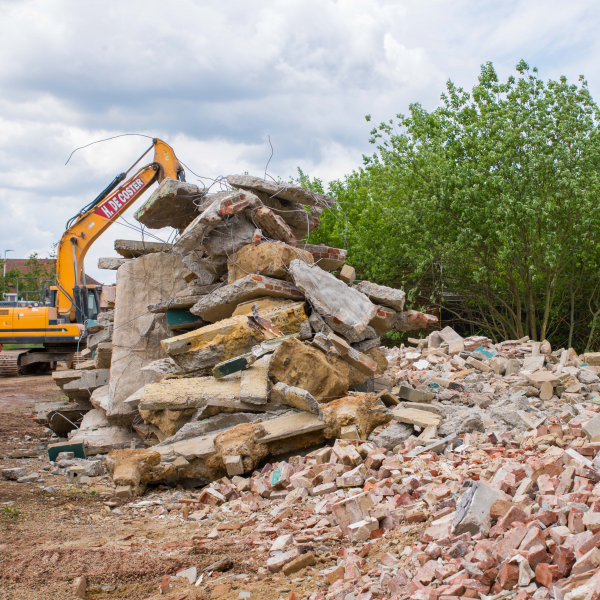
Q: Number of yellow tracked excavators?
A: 1